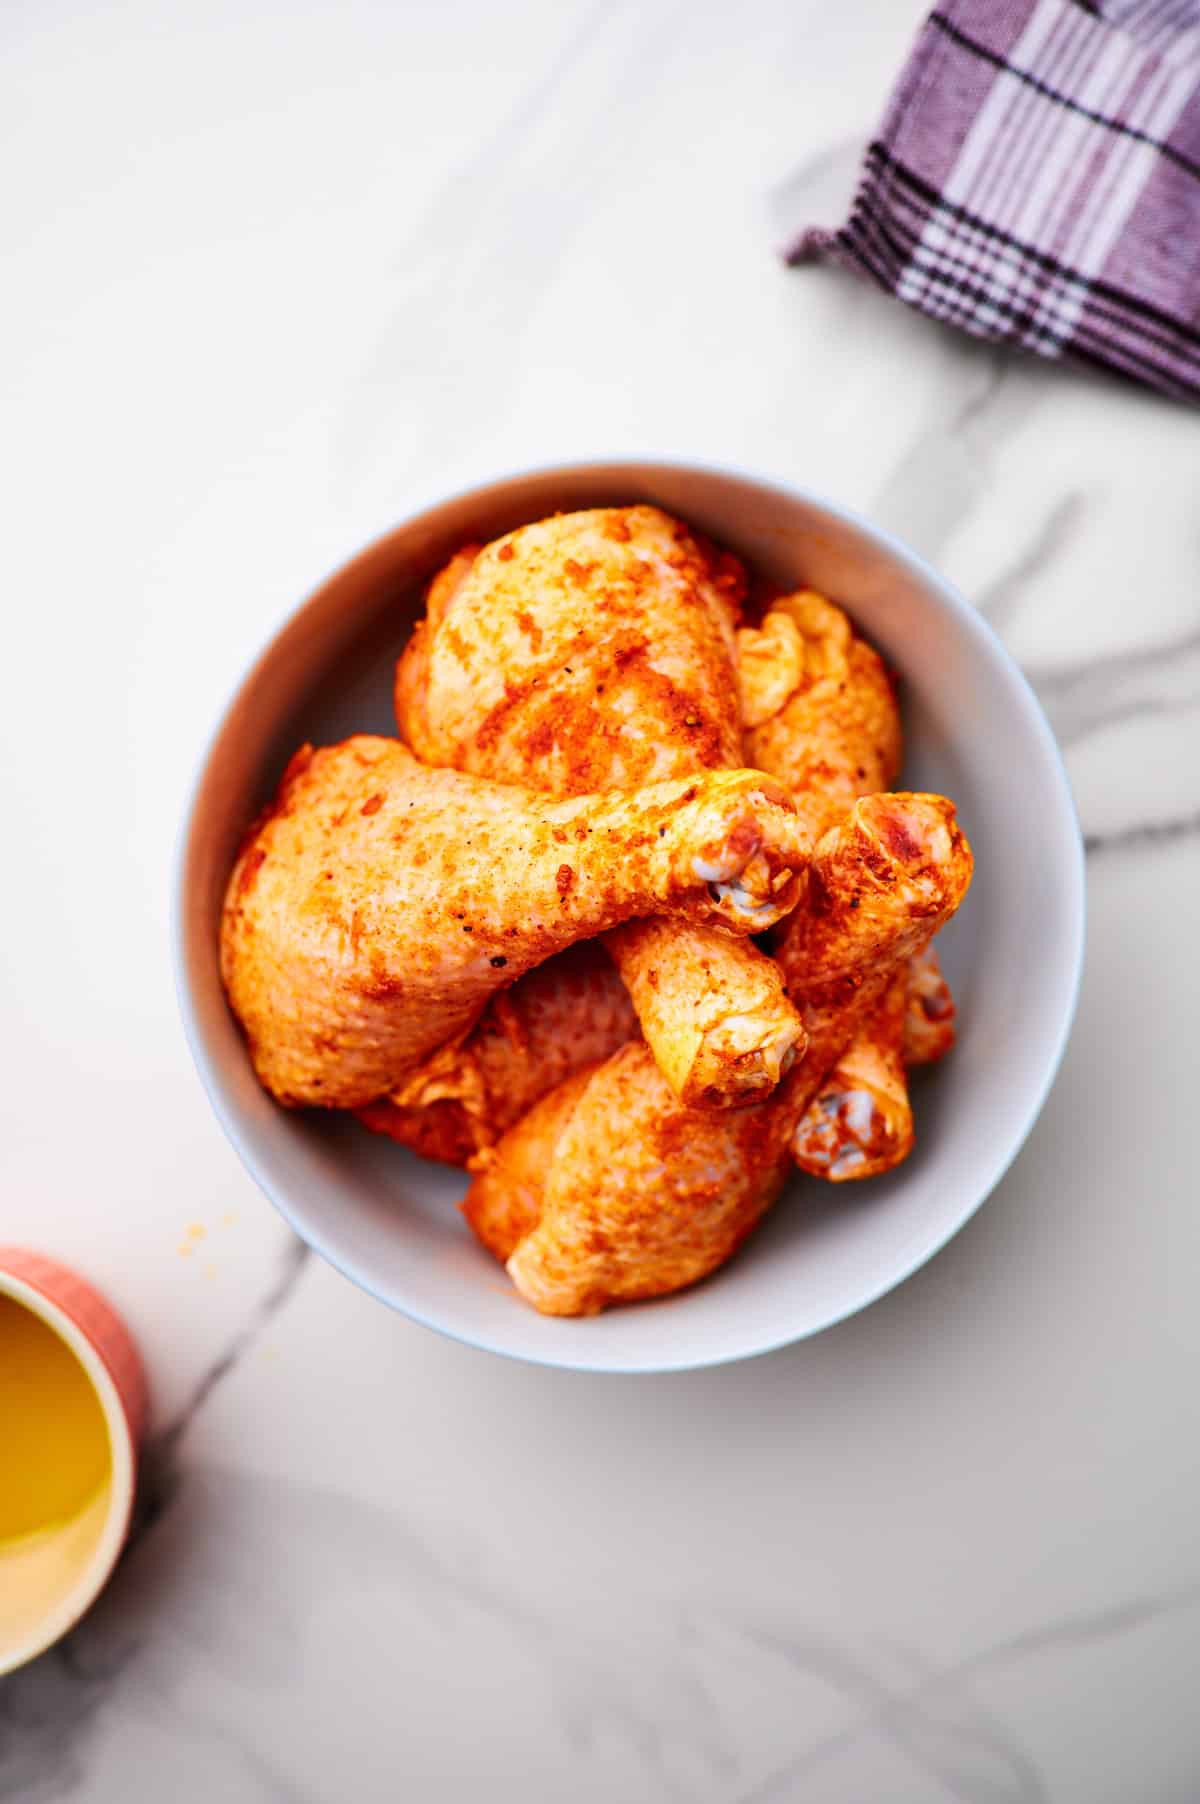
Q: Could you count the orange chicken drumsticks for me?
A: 5